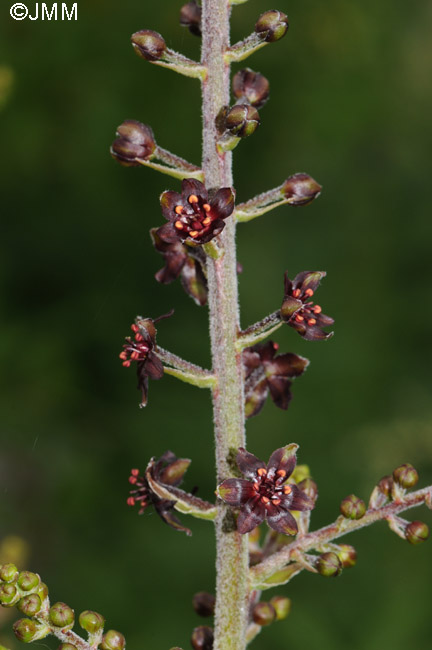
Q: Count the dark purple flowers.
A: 7